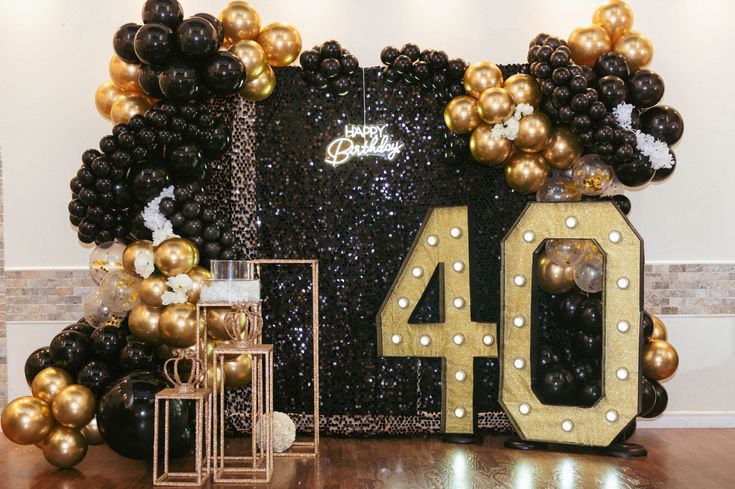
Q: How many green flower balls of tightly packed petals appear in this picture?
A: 0